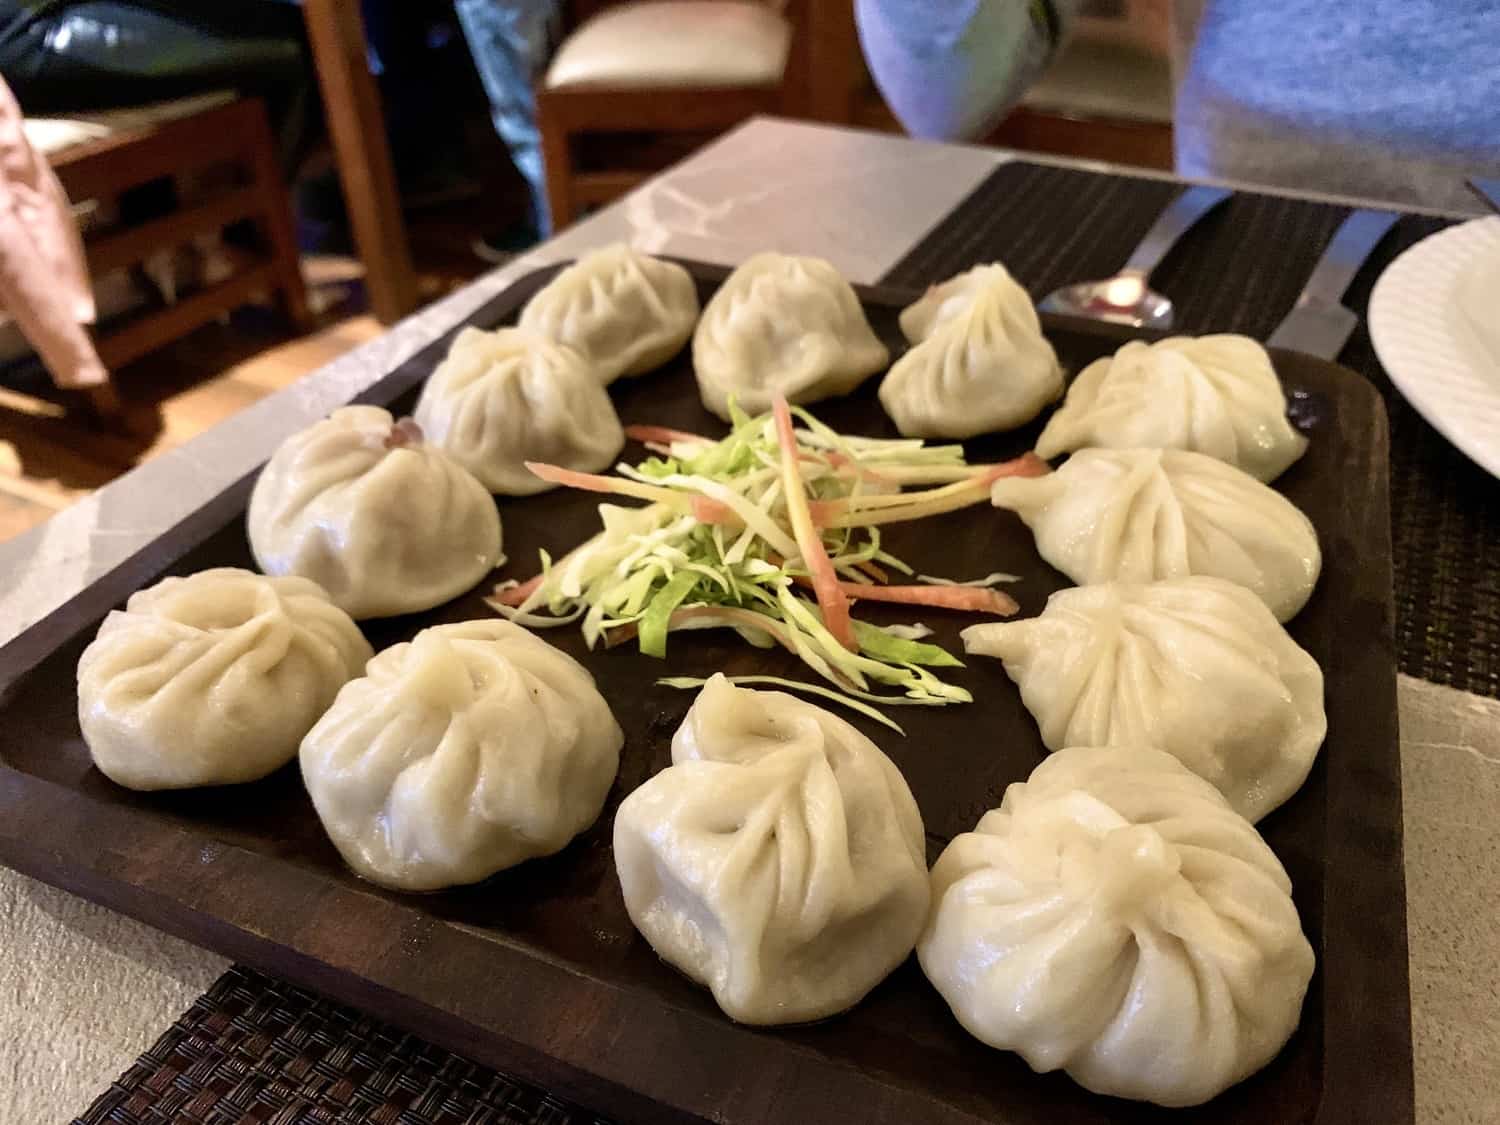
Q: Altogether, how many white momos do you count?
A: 12